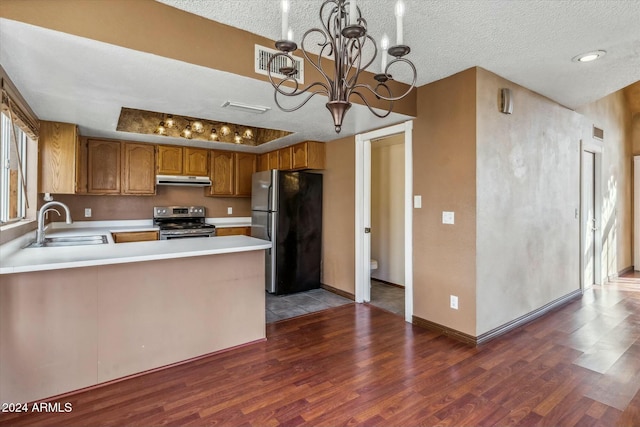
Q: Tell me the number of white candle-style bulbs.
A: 5